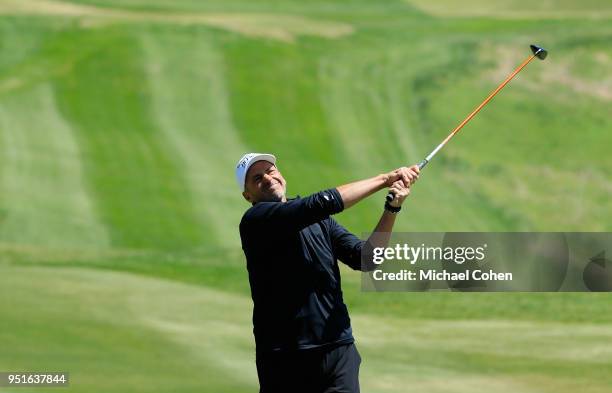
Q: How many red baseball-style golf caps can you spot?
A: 0